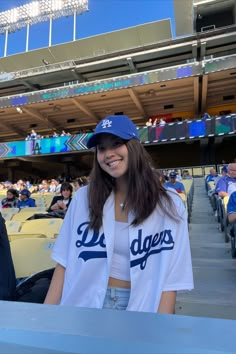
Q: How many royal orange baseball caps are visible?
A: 0